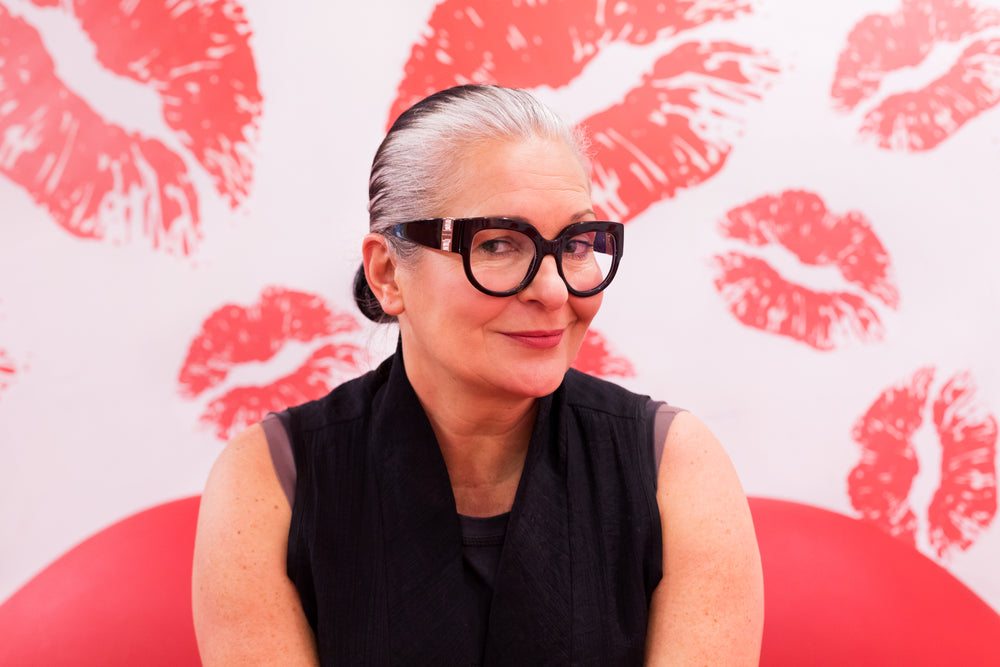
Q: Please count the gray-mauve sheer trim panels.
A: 2